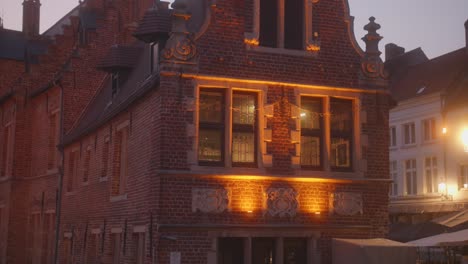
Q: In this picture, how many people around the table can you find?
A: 0